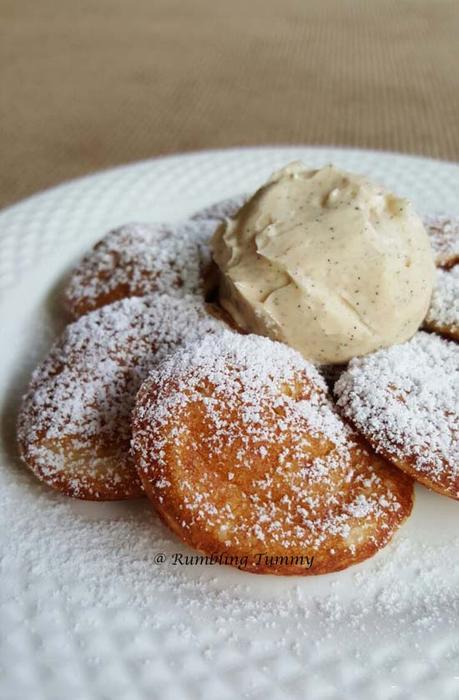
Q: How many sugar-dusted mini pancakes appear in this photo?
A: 7